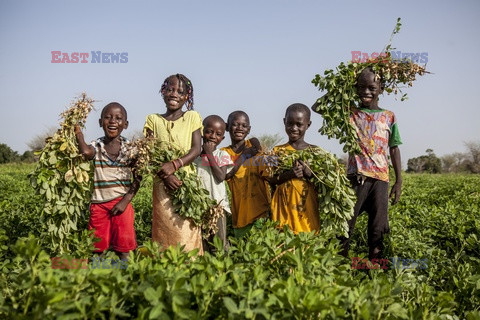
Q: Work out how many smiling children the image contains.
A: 6